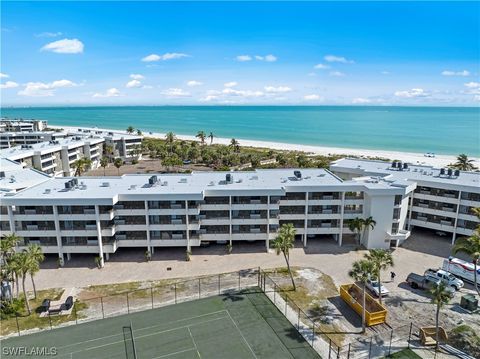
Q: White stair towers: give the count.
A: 1